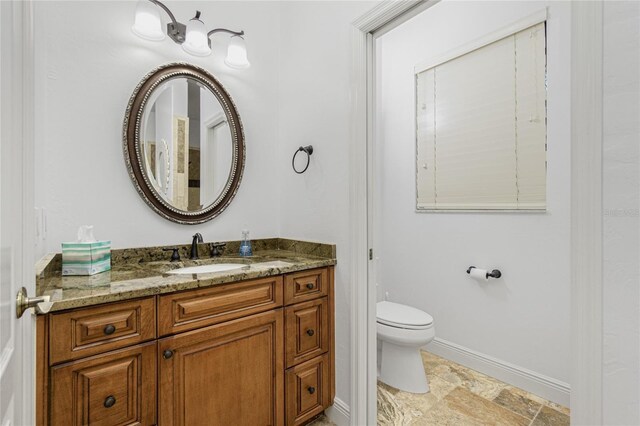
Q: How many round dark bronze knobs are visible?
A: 6